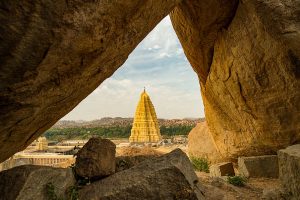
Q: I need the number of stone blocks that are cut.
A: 3